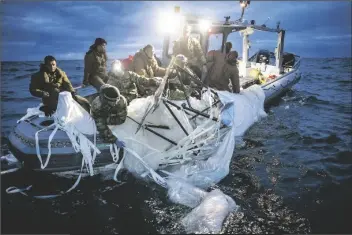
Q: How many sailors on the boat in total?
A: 9